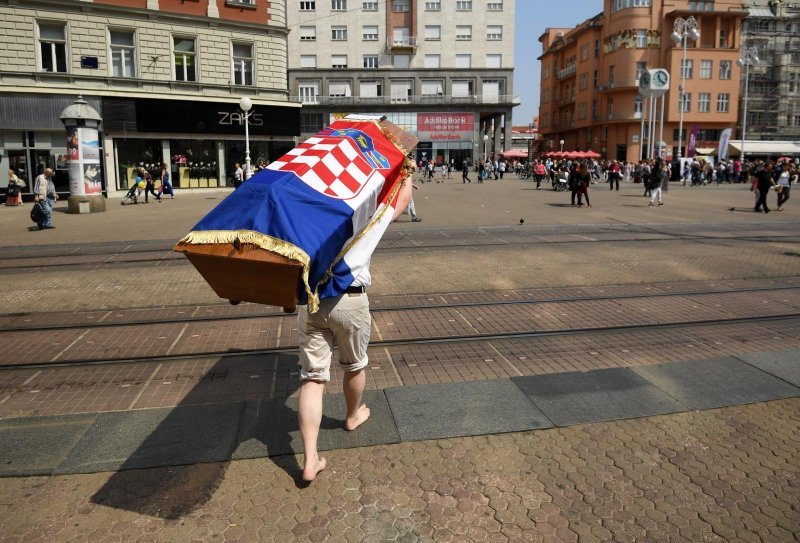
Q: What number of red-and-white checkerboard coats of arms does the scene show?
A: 1